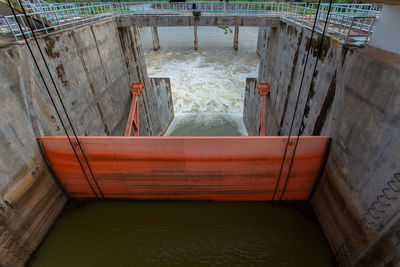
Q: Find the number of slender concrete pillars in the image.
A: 3